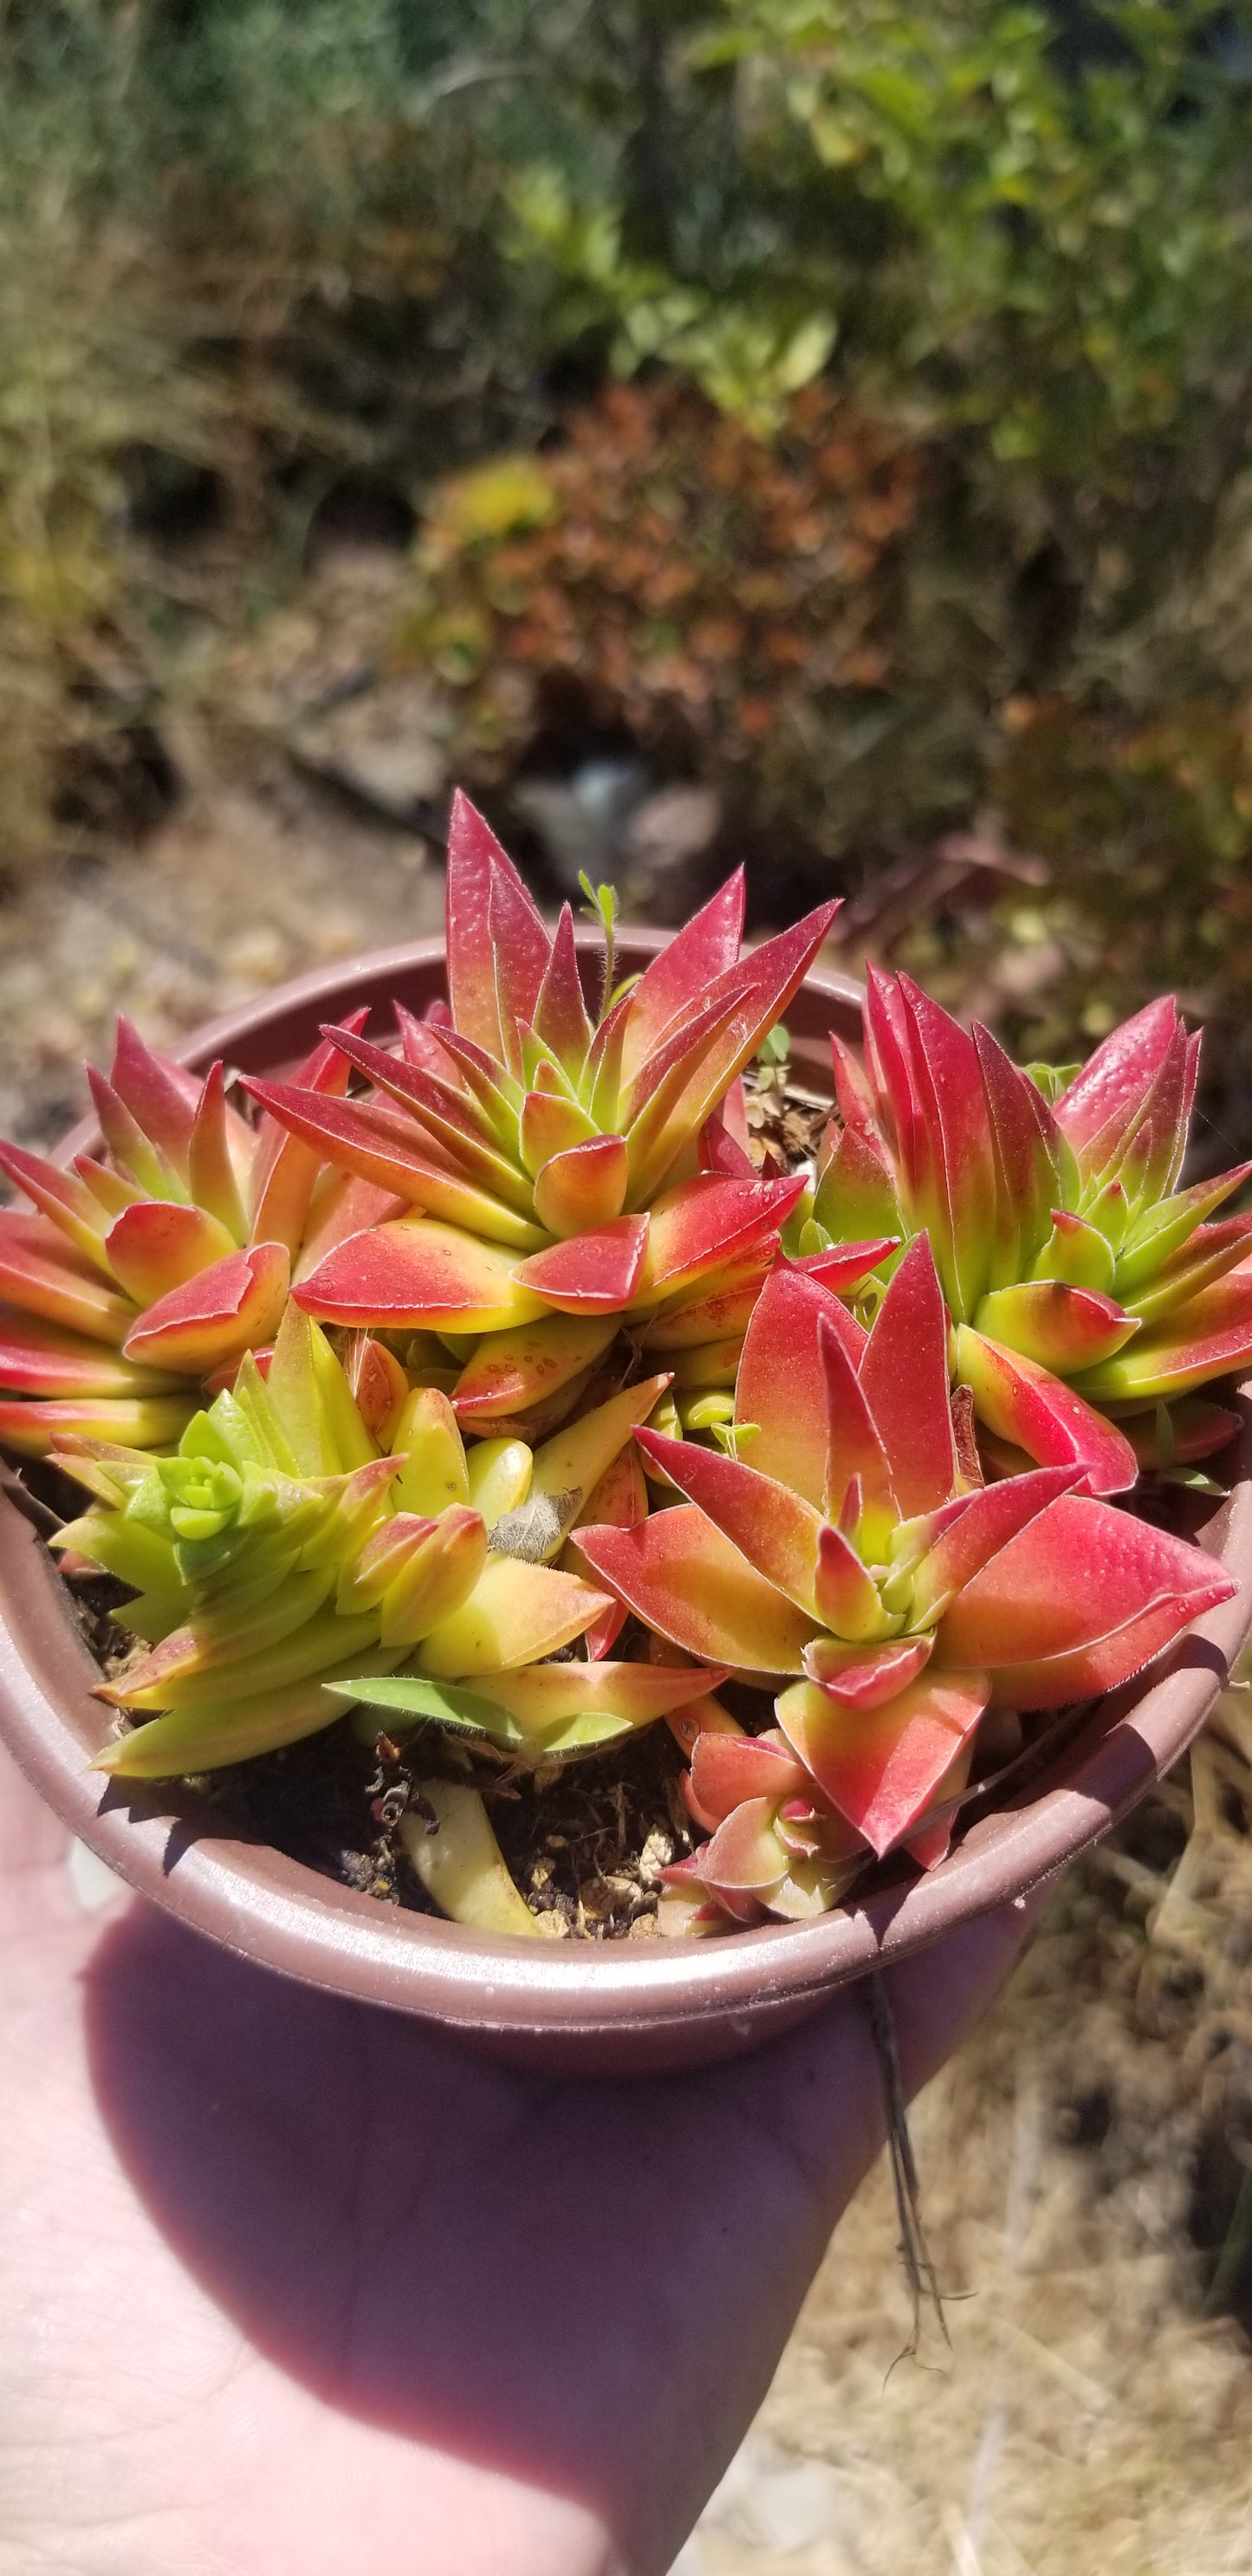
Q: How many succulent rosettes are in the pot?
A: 6